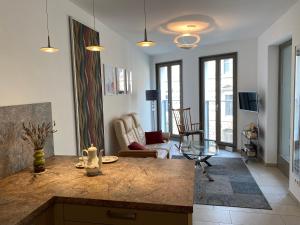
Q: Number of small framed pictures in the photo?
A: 3